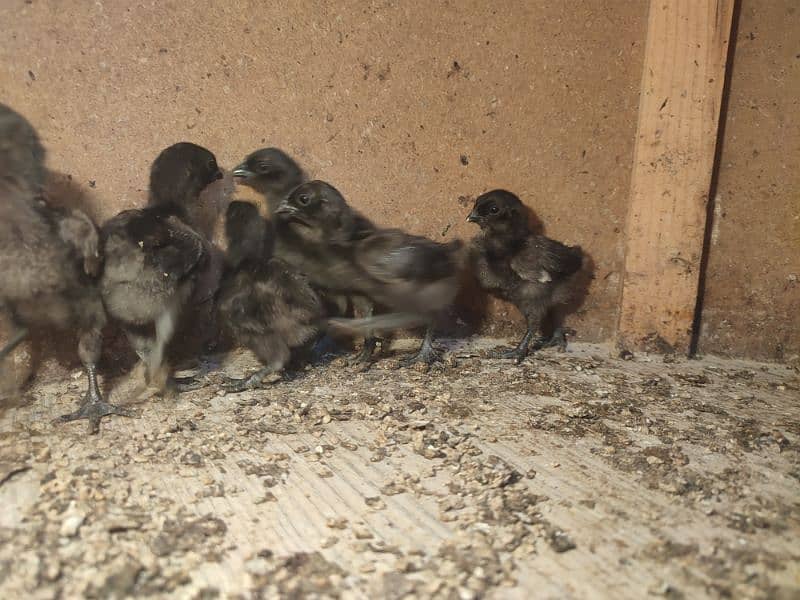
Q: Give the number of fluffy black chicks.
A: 6